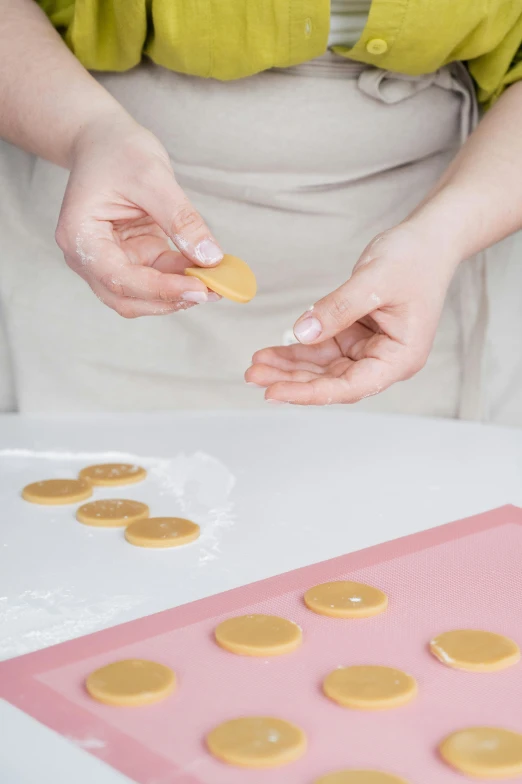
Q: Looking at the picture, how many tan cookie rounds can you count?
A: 13